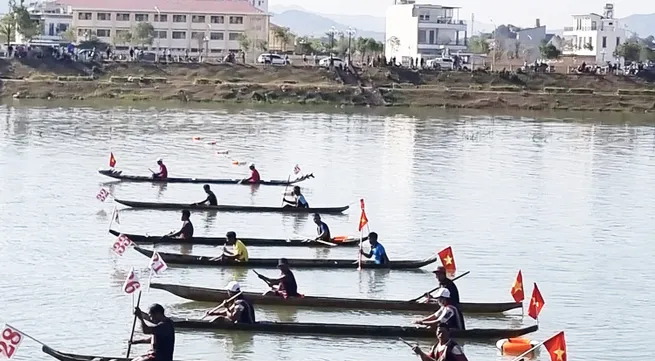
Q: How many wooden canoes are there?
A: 7